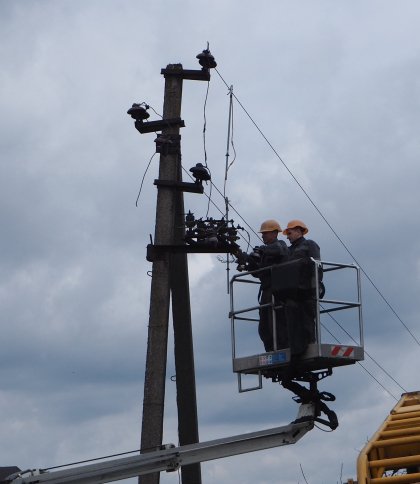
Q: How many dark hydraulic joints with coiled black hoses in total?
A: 1